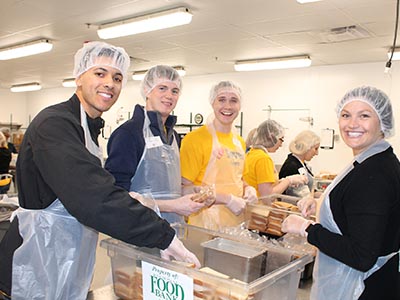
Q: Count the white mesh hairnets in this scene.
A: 6